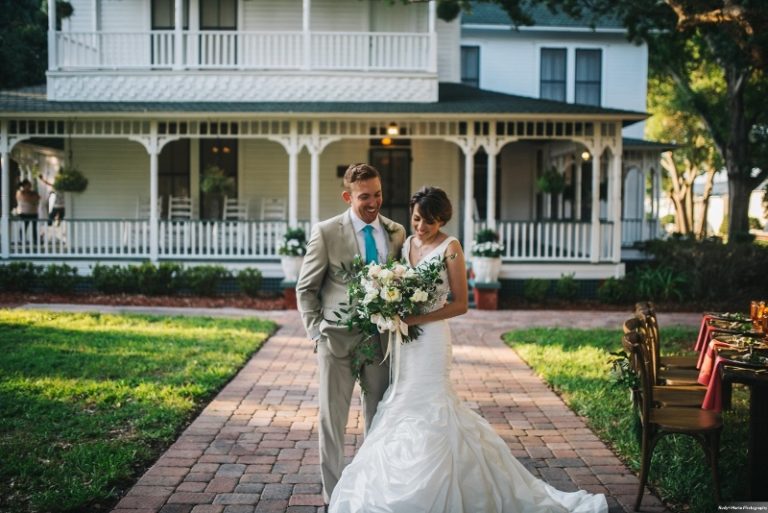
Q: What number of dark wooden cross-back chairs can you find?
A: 4